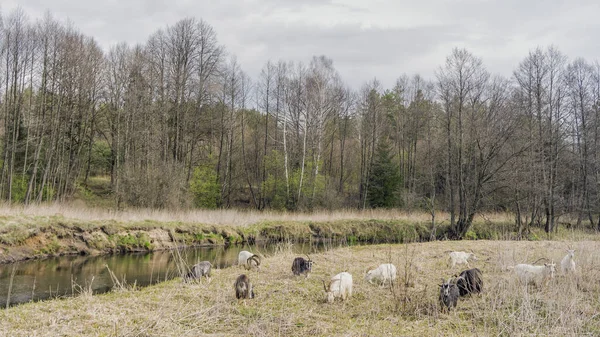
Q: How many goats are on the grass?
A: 11